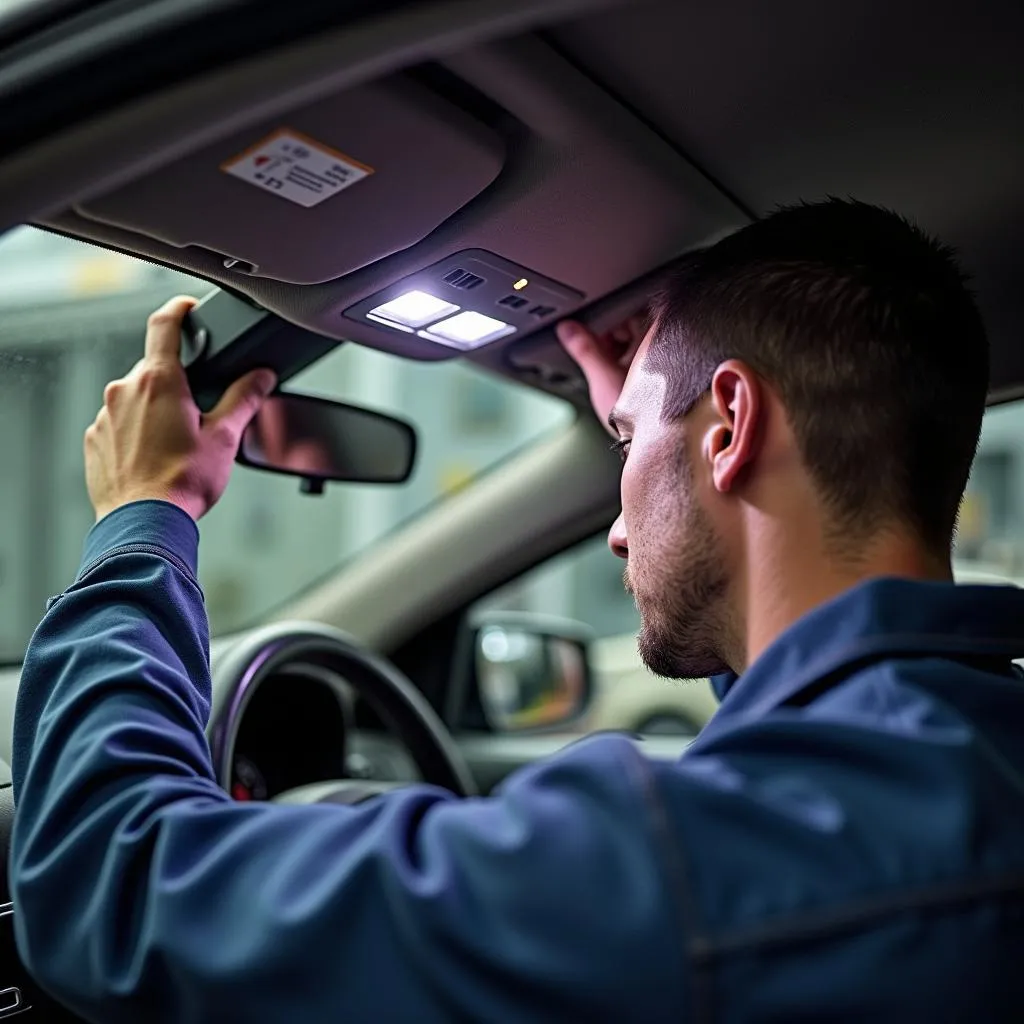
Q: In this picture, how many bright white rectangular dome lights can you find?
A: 2